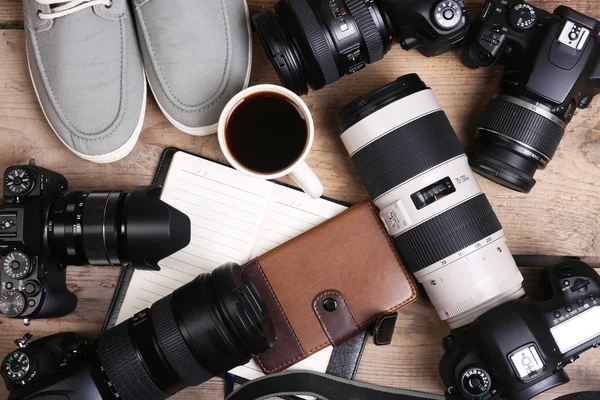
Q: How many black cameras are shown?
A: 5